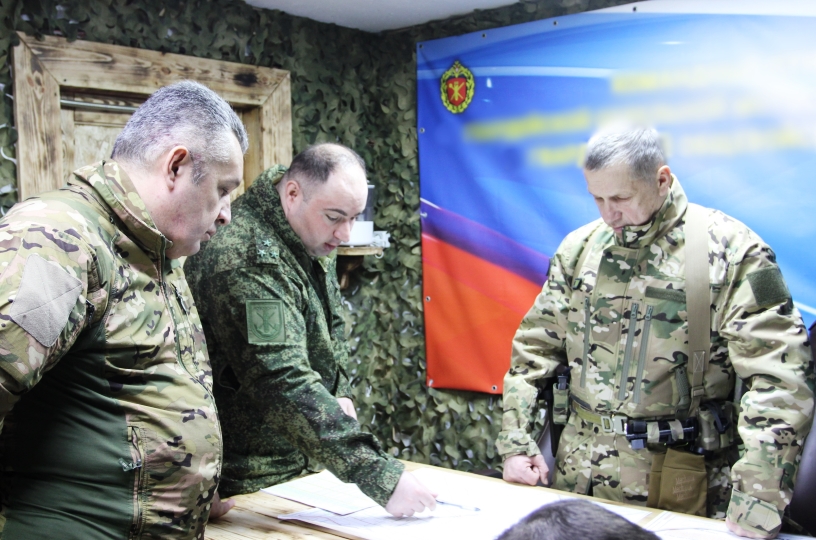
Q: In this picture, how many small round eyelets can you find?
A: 9